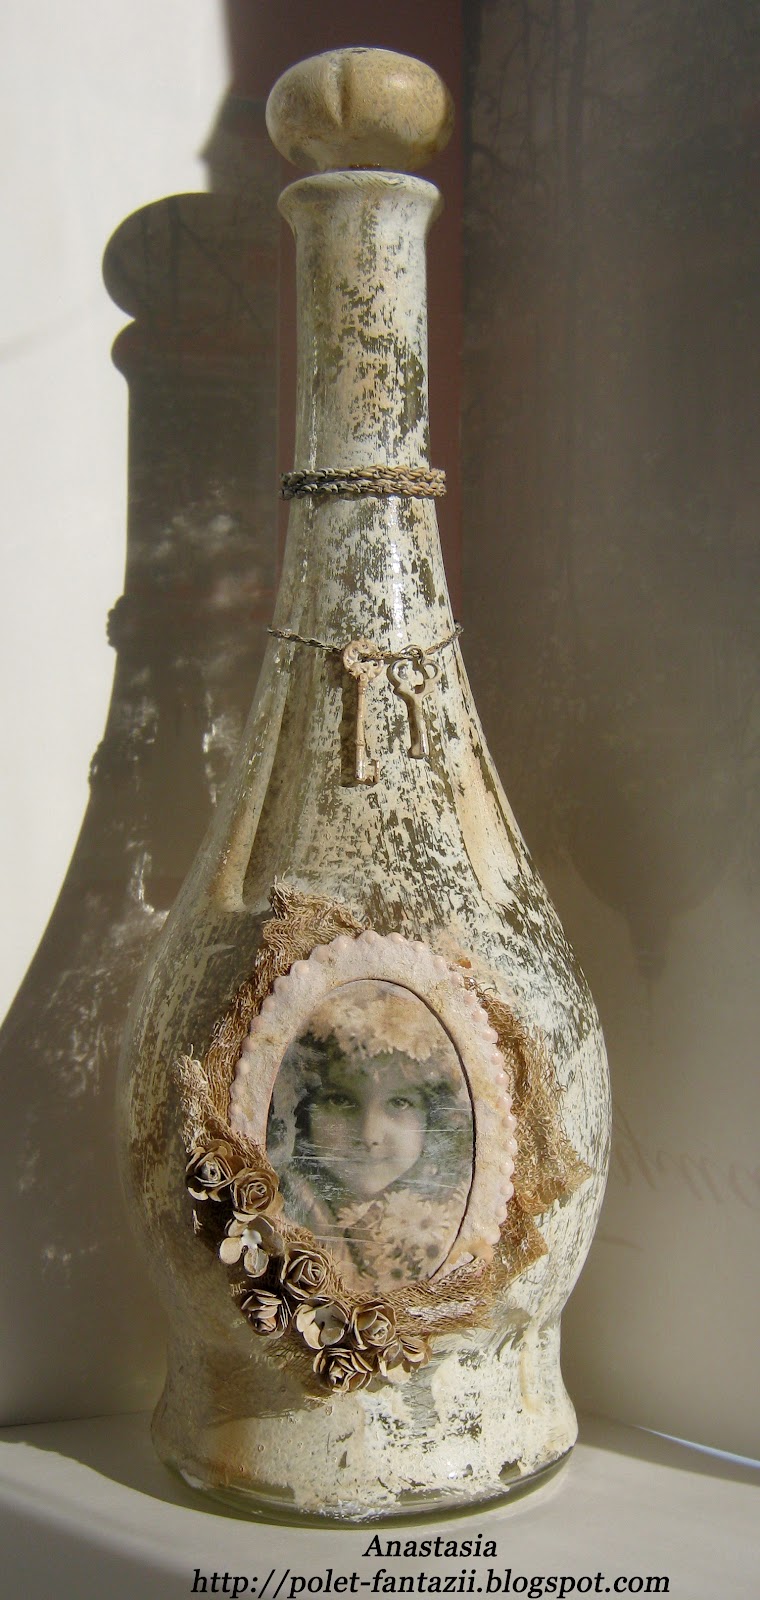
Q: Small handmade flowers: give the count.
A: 9